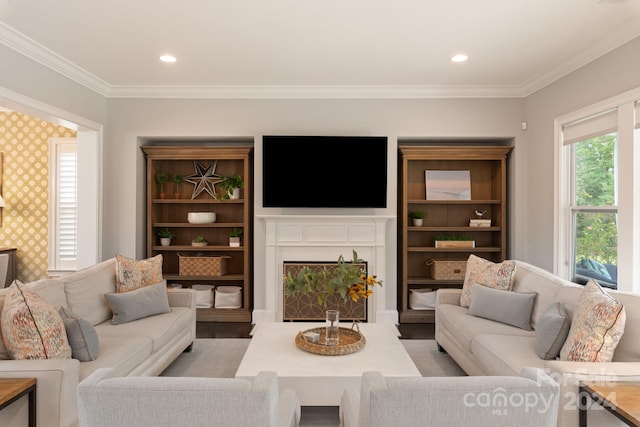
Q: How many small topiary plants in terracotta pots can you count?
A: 2